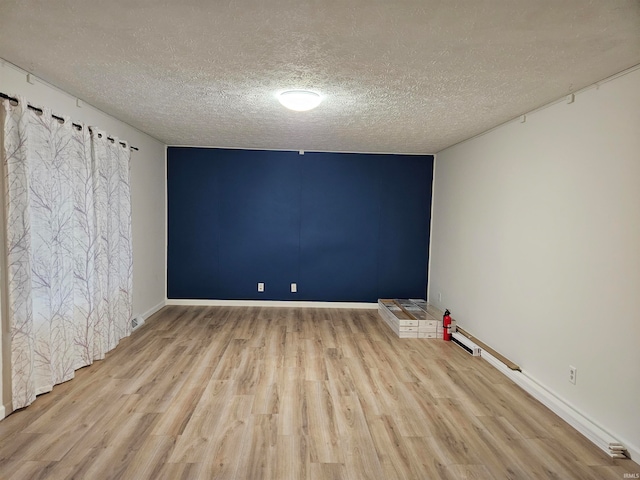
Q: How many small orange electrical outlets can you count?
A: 0